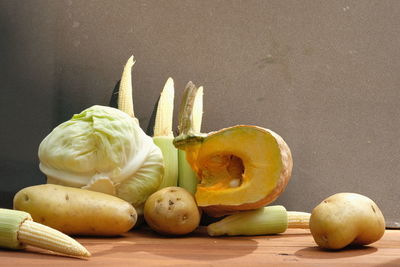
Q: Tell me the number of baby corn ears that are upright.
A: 3